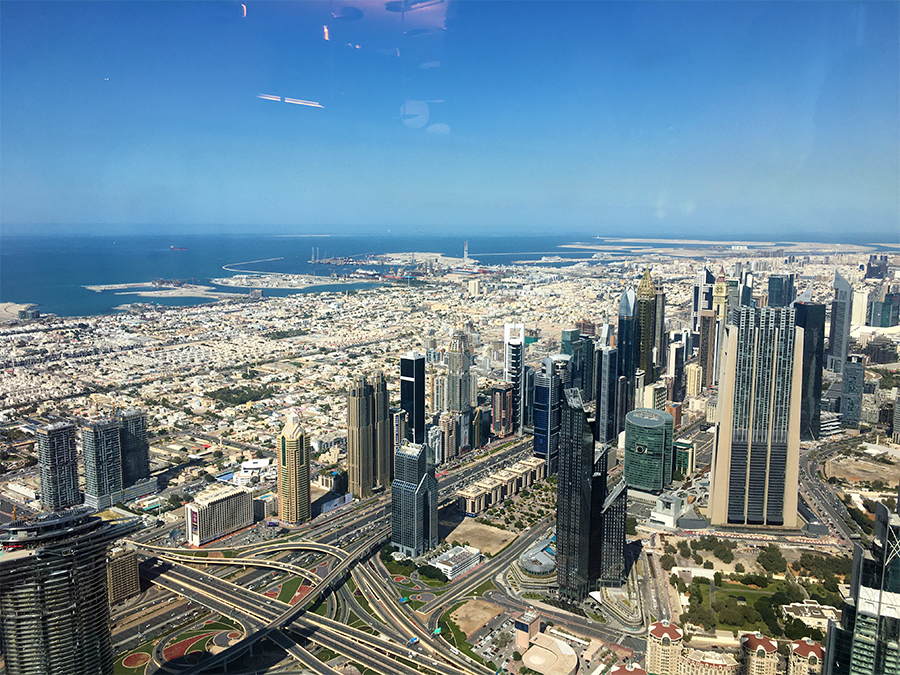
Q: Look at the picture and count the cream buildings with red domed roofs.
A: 4